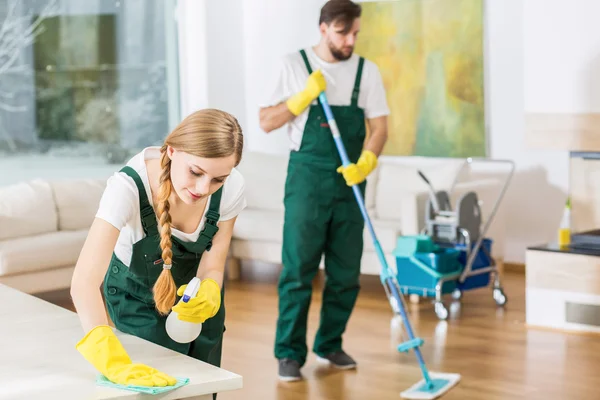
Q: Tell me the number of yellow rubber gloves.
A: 4